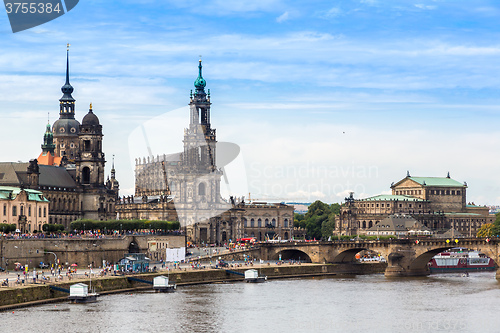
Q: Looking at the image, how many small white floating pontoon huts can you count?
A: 3